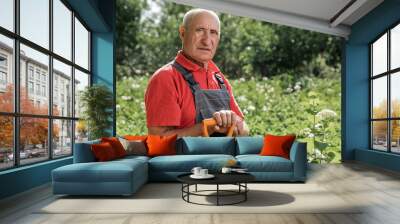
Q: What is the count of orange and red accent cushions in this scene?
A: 5